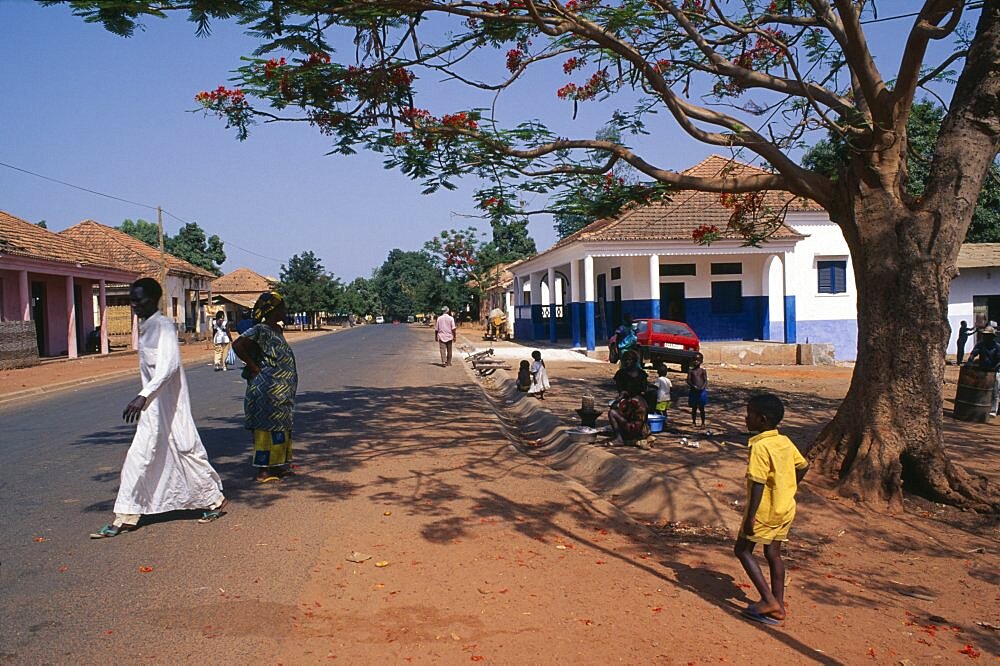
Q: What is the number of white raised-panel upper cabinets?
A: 0